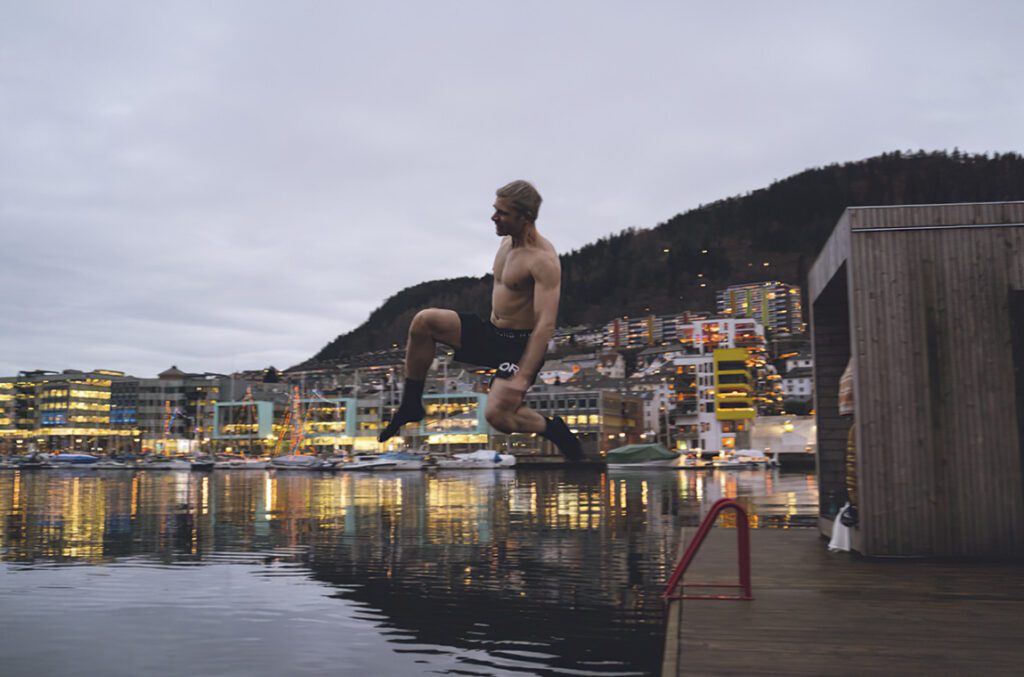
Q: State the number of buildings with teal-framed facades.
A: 3